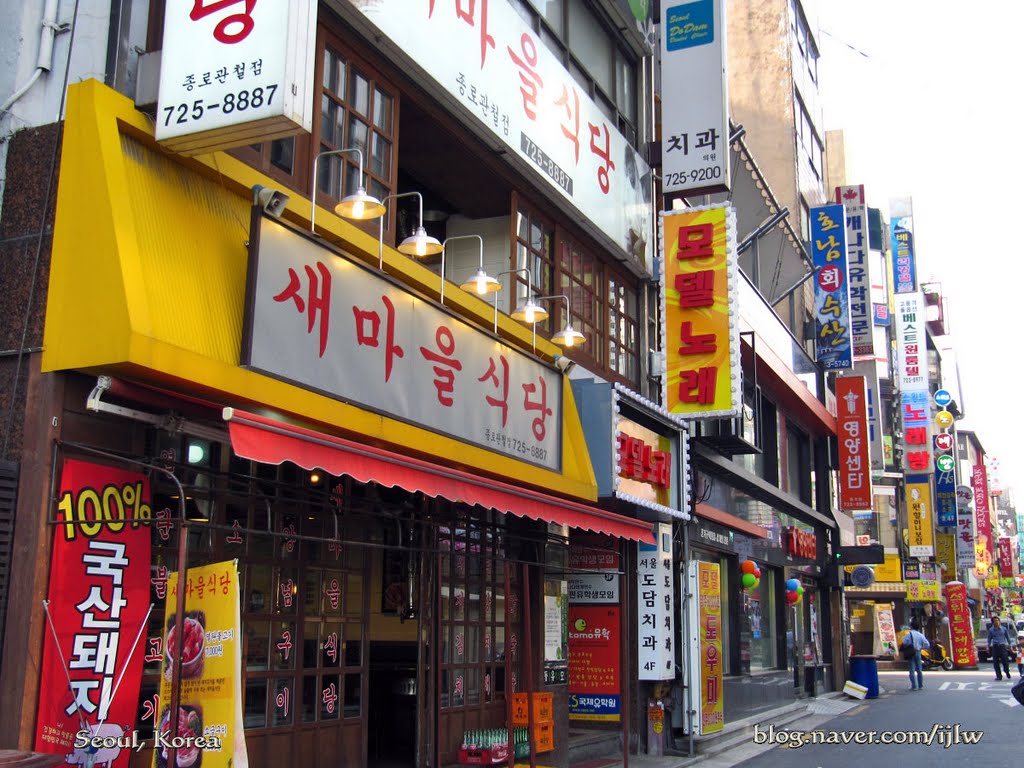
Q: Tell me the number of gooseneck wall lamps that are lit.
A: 5